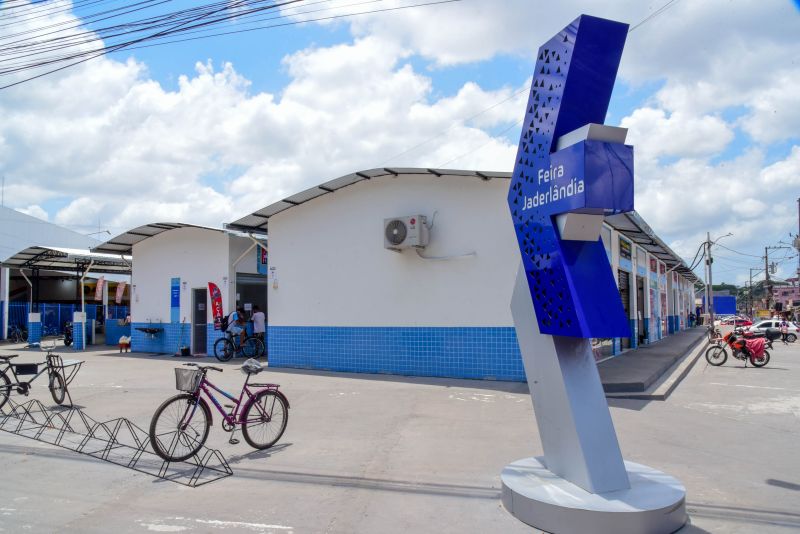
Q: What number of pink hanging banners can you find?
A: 2